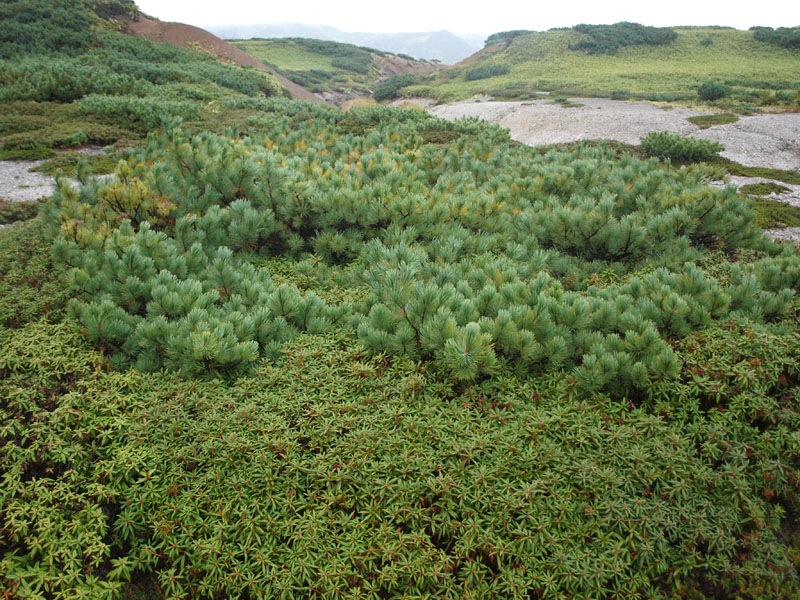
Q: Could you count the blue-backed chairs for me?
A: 0